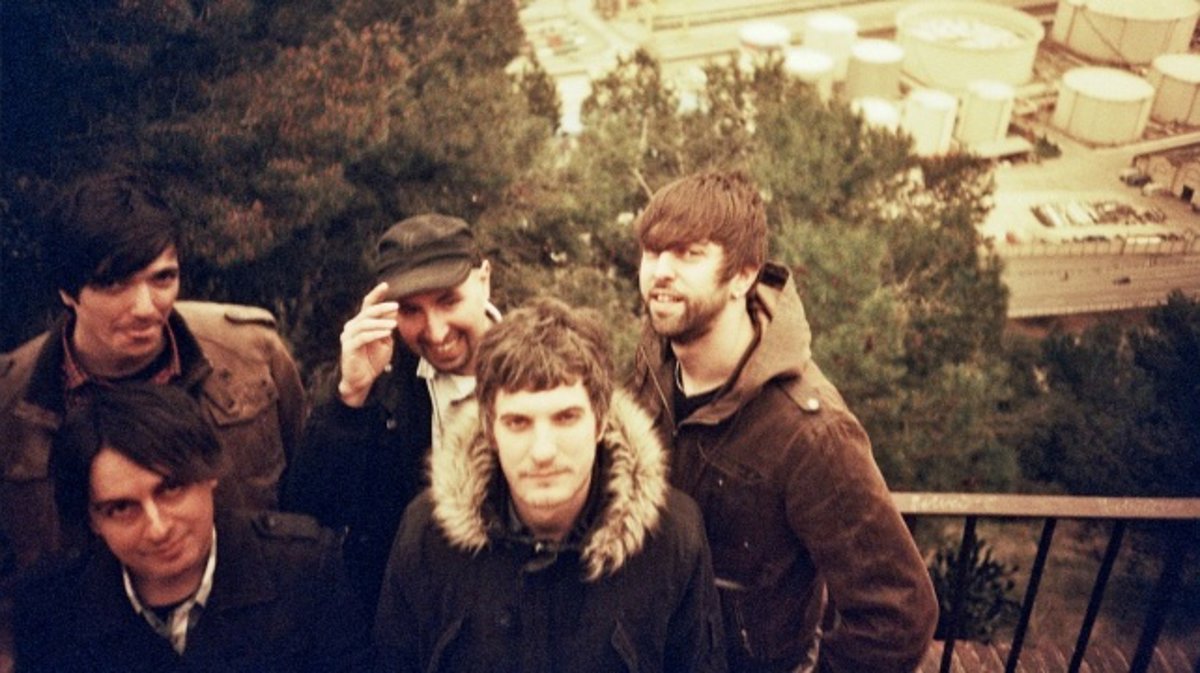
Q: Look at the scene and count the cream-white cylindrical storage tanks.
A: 11